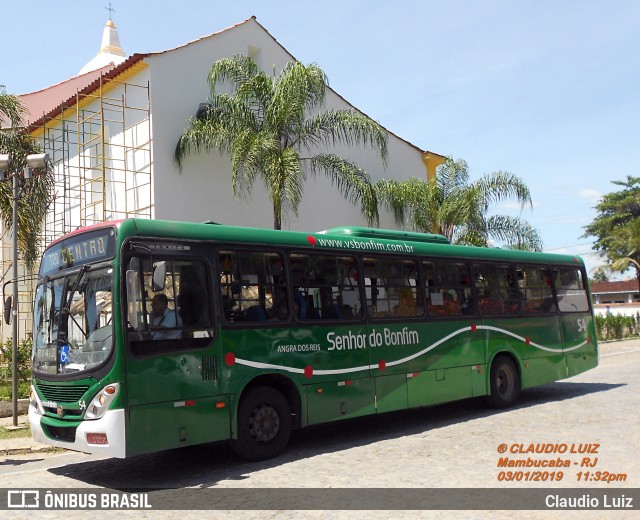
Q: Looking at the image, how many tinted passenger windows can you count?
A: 7